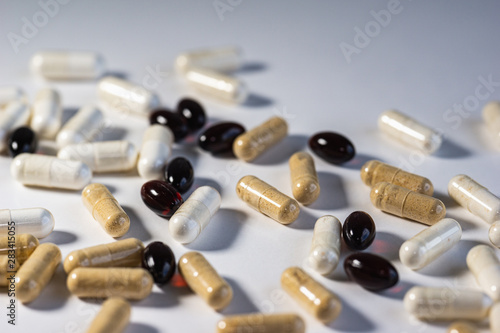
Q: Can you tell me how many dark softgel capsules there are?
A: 10